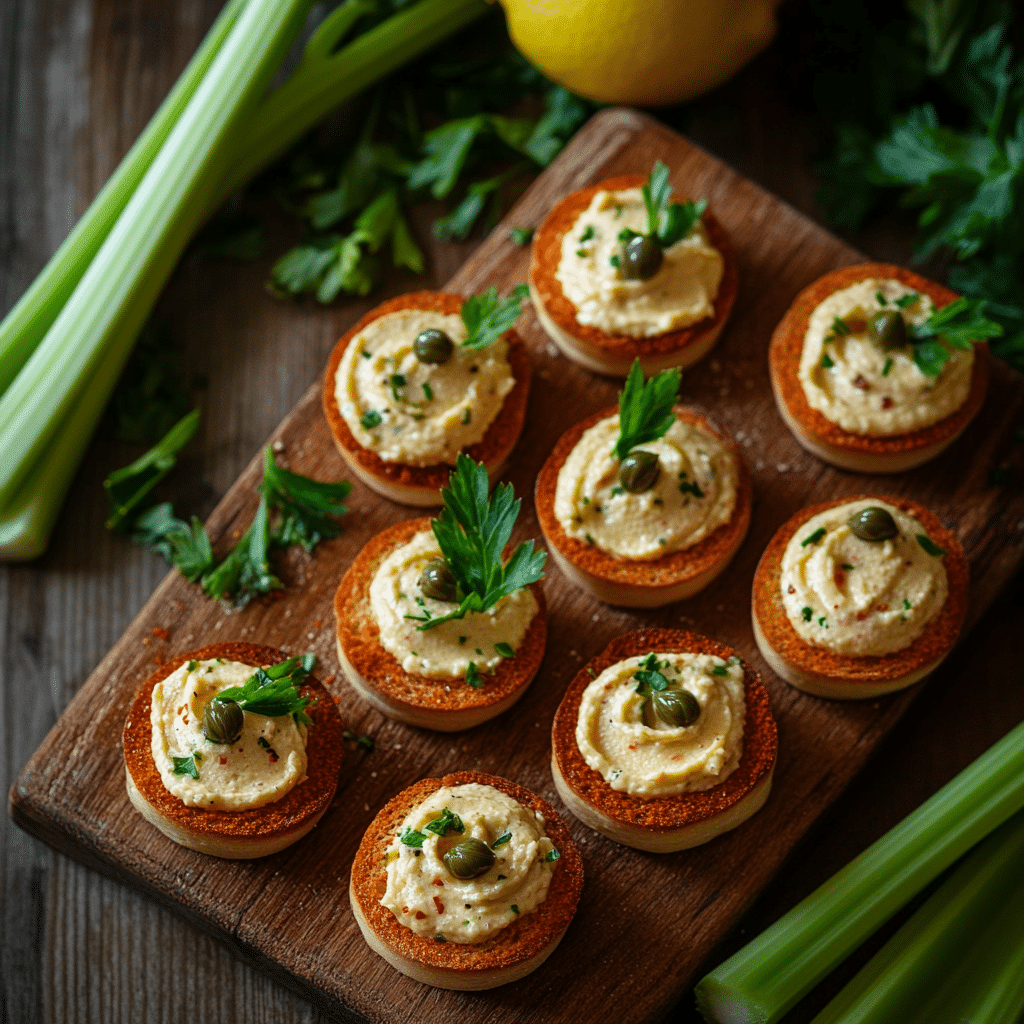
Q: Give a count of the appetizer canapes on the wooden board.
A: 9